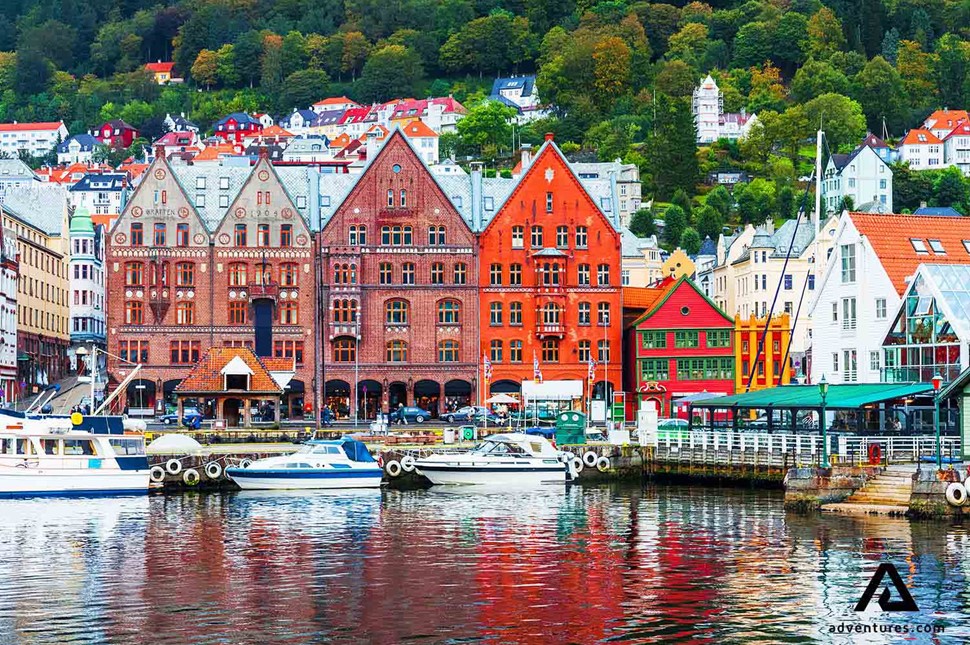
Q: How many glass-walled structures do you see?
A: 1